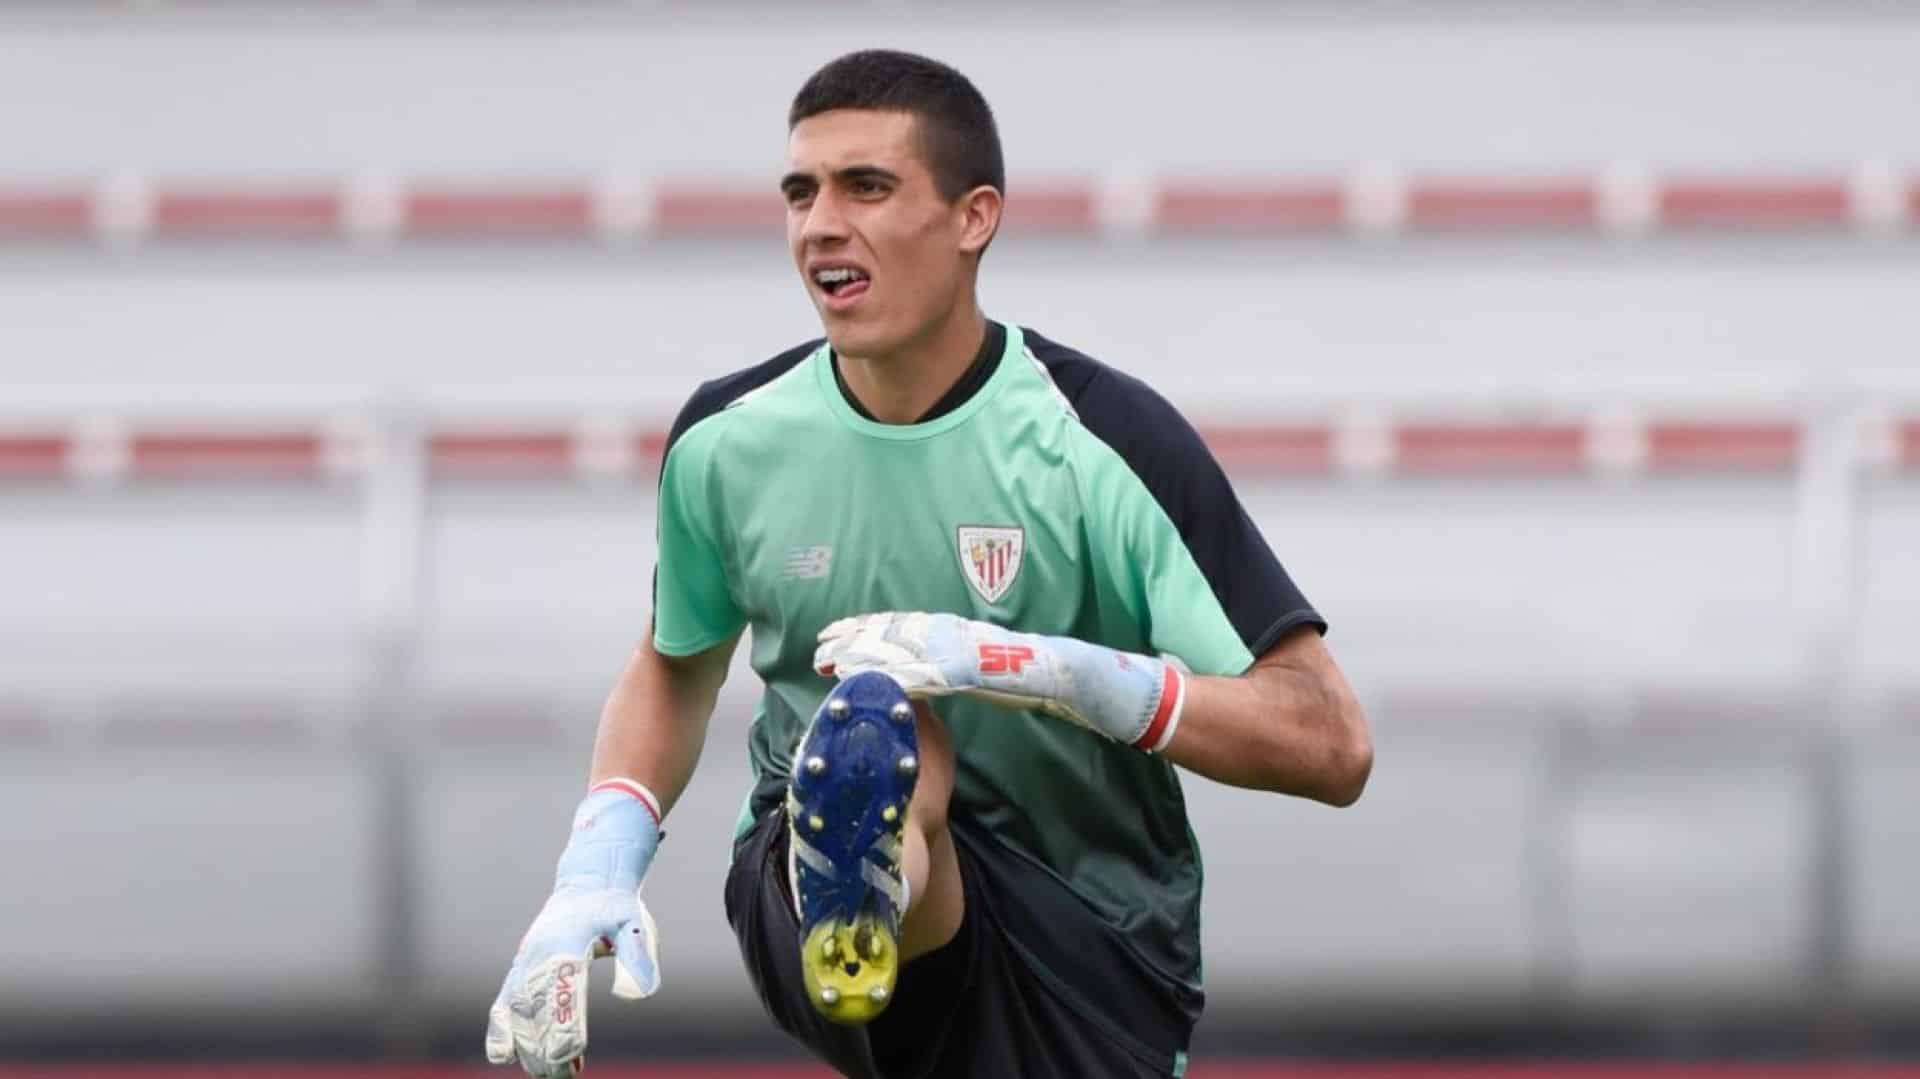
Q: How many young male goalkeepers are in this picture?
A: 1